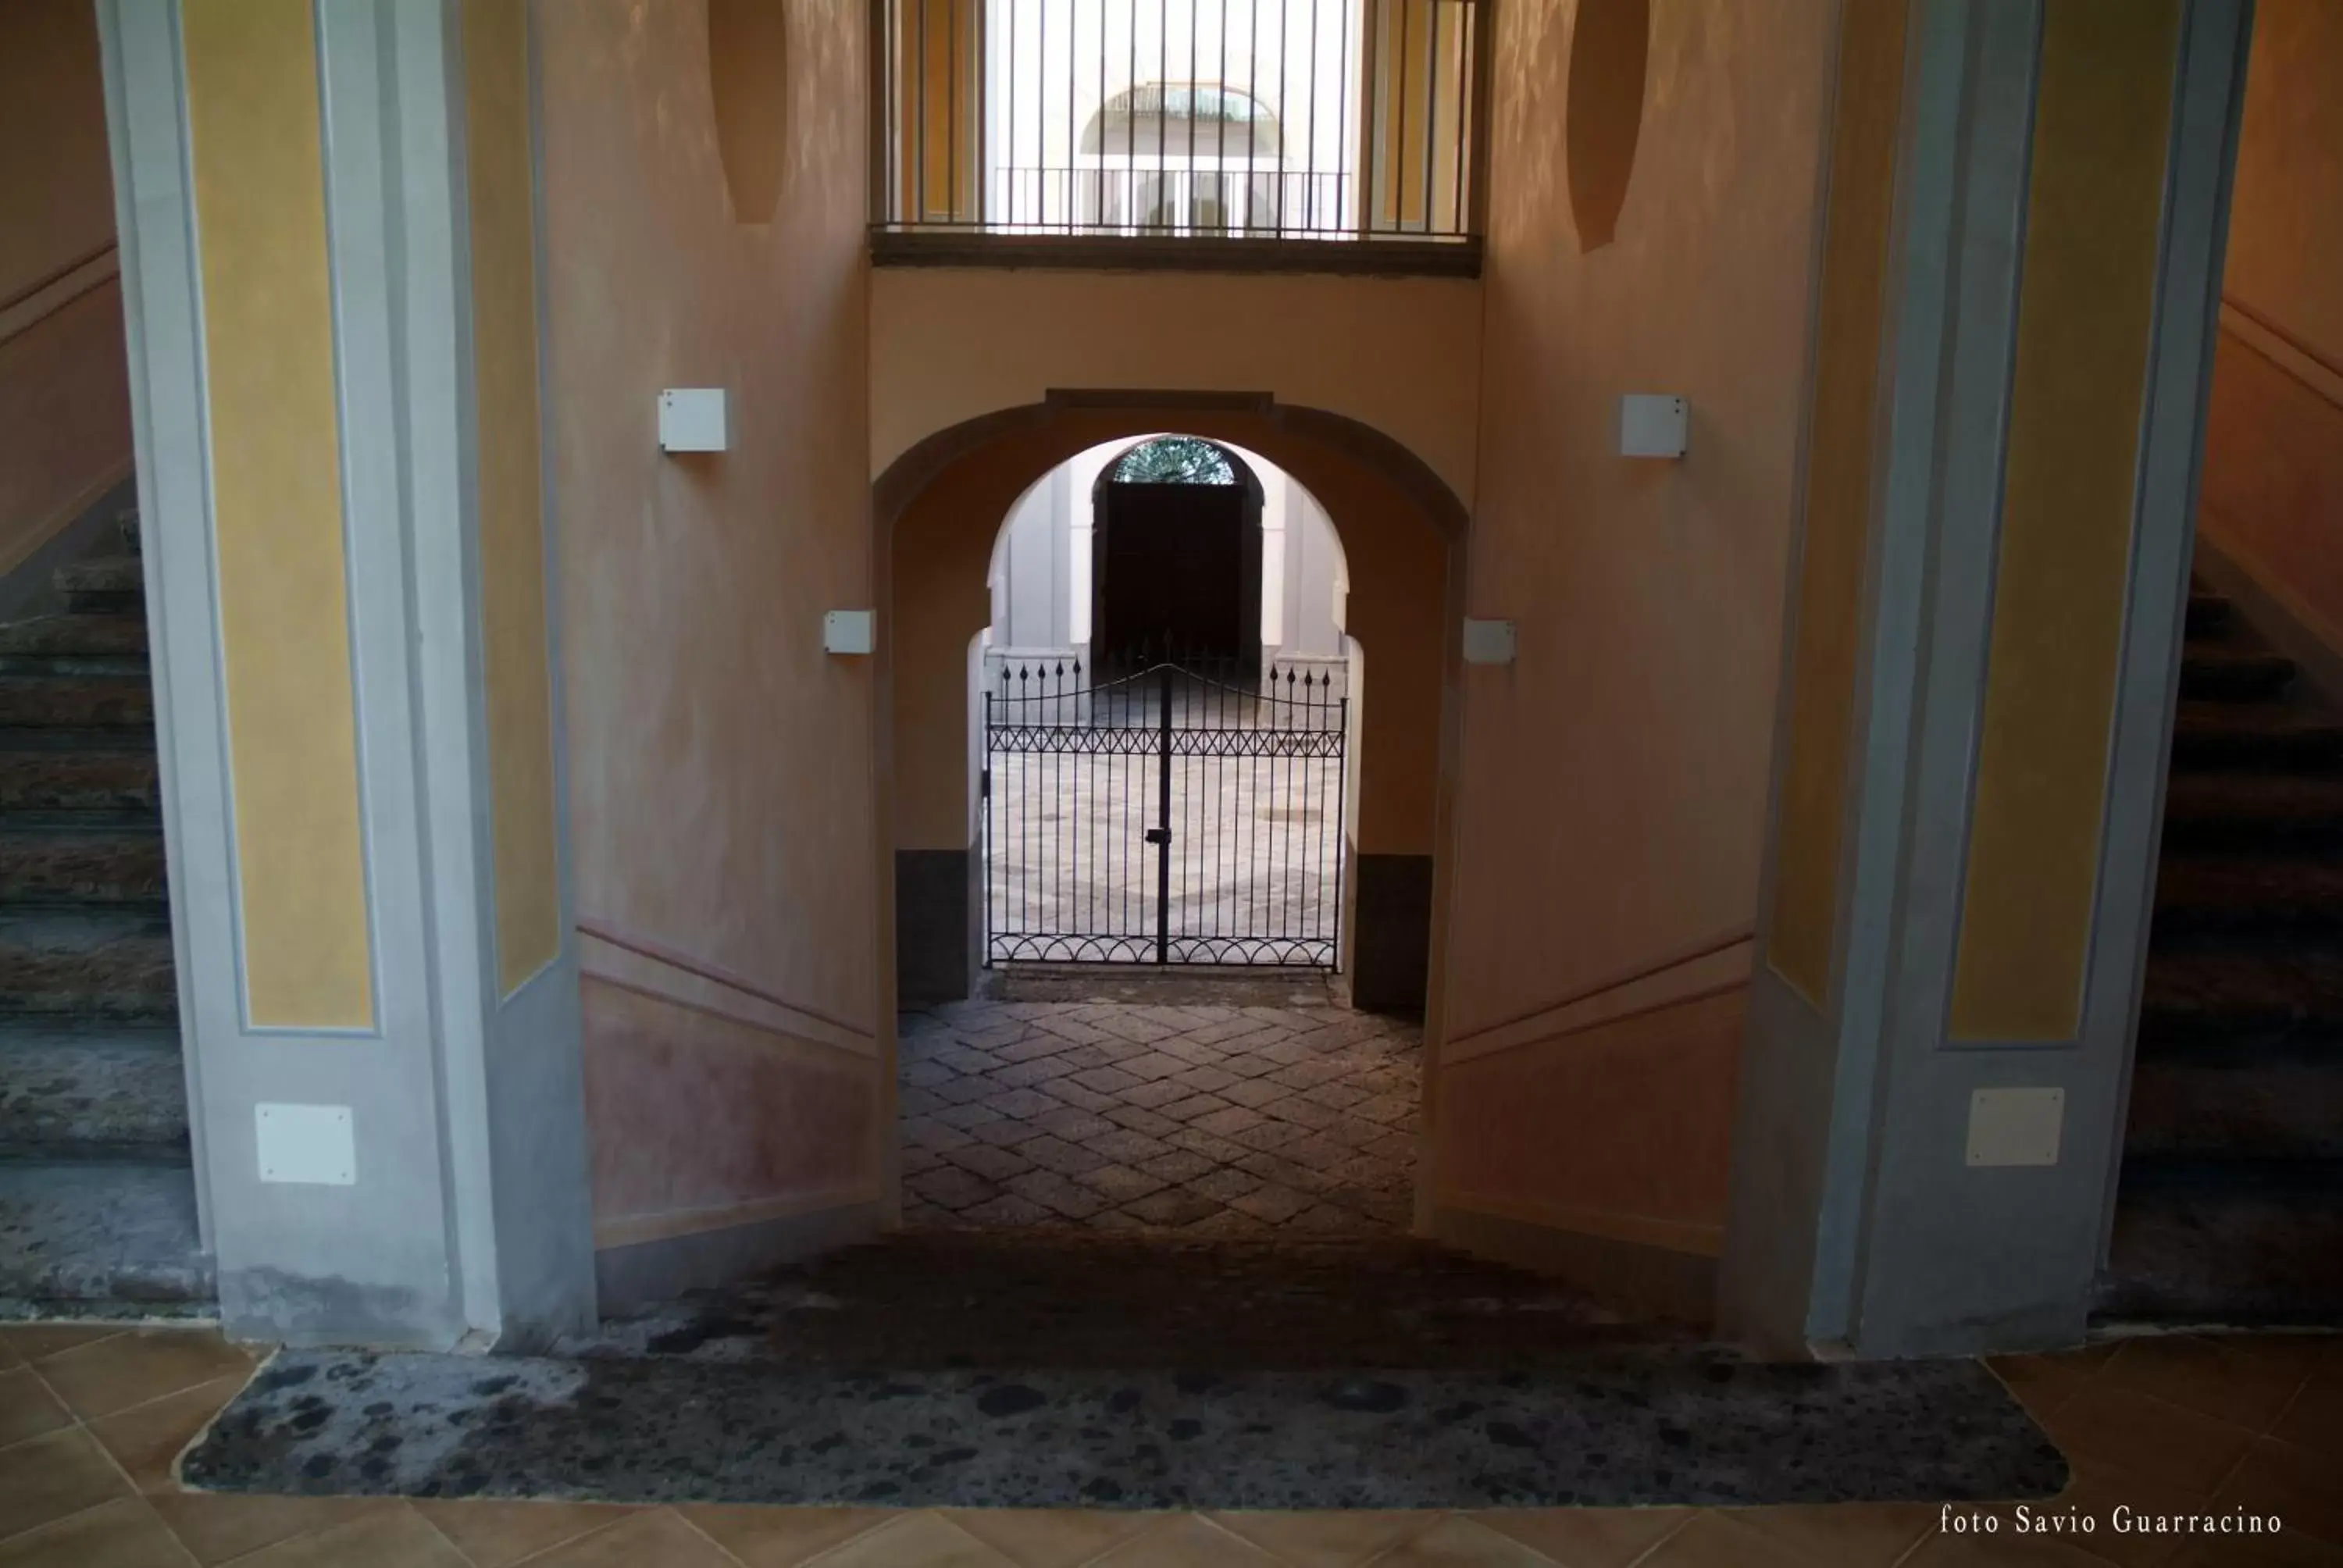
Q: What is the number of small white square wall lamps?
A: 4